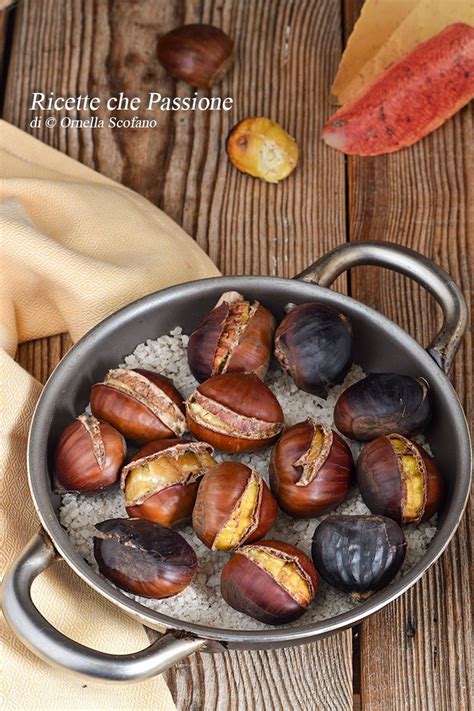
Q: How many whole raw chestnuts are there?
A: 1